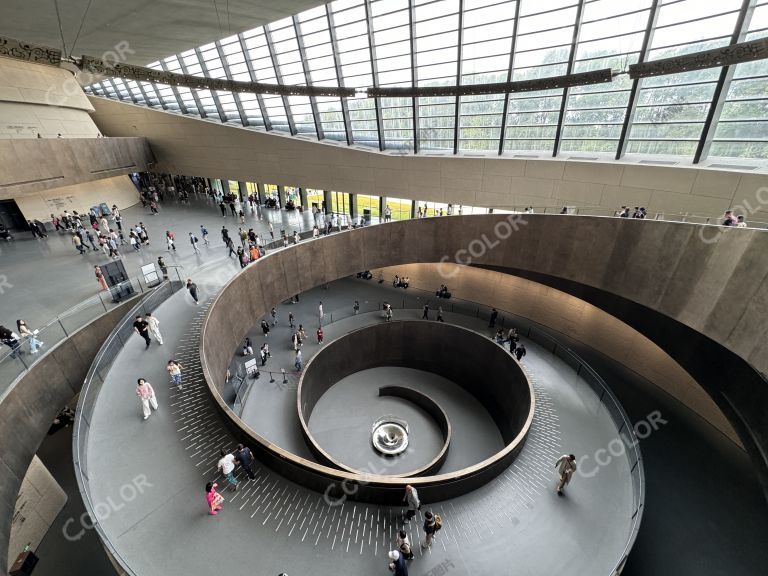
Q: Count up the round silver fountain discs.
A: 1